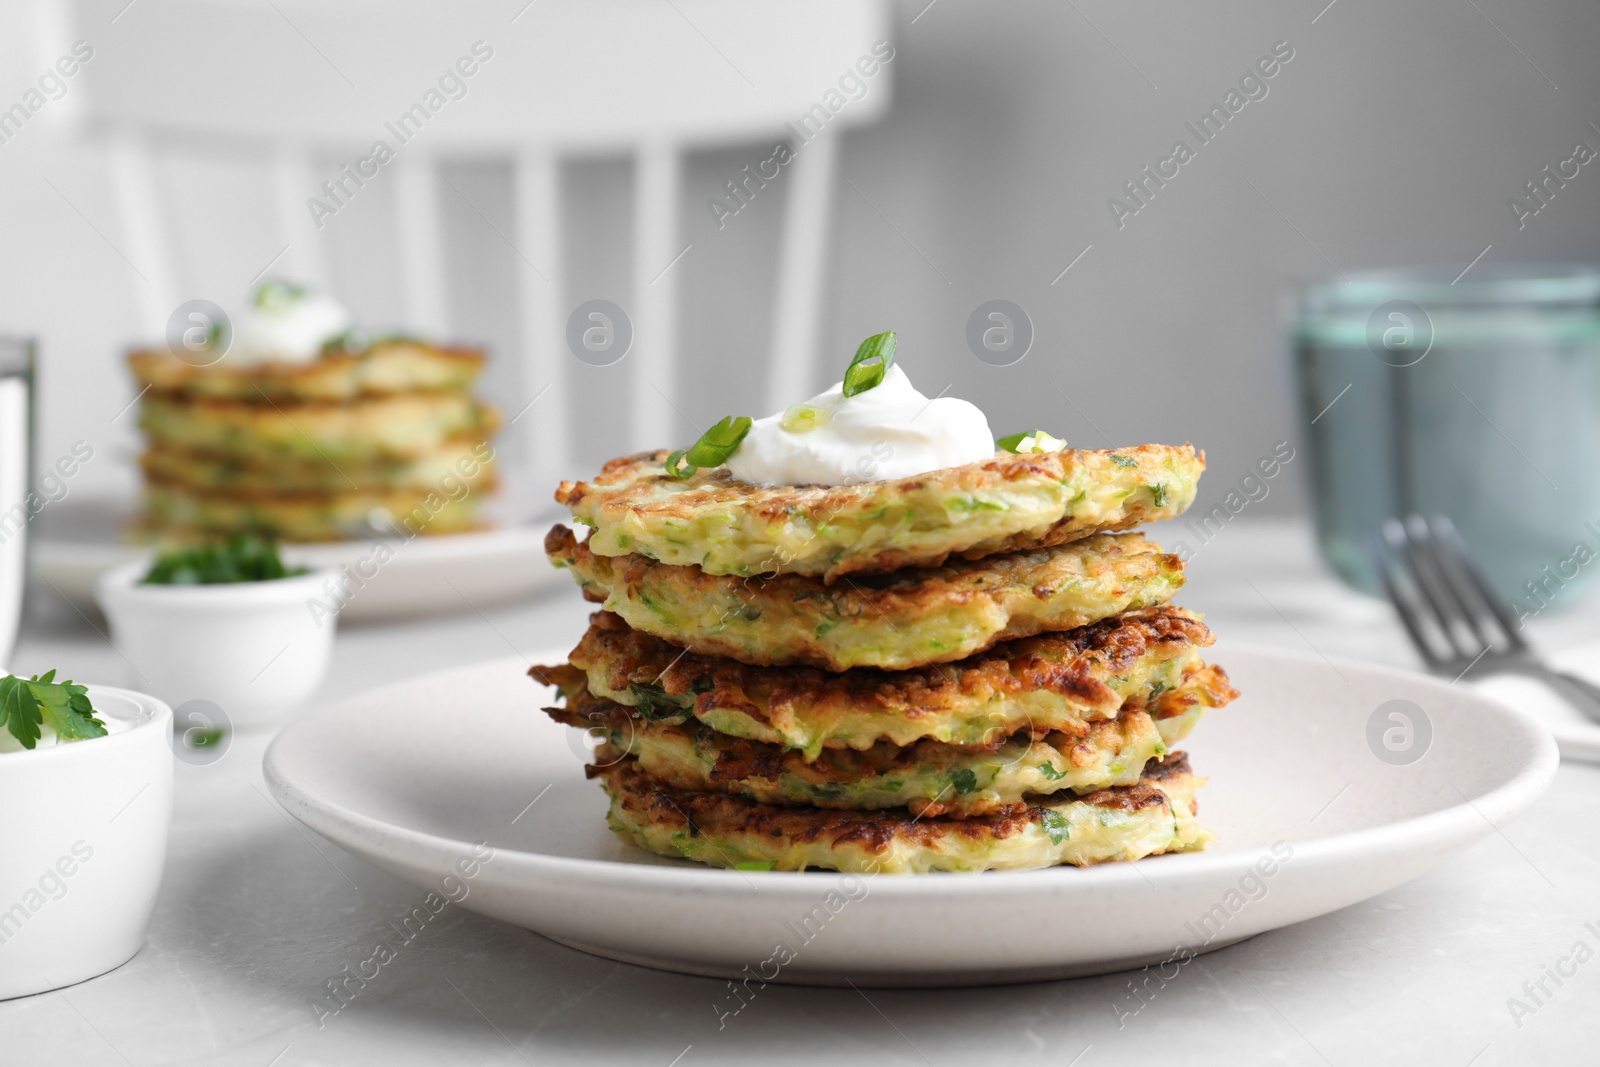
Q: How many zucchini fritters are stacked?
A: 5